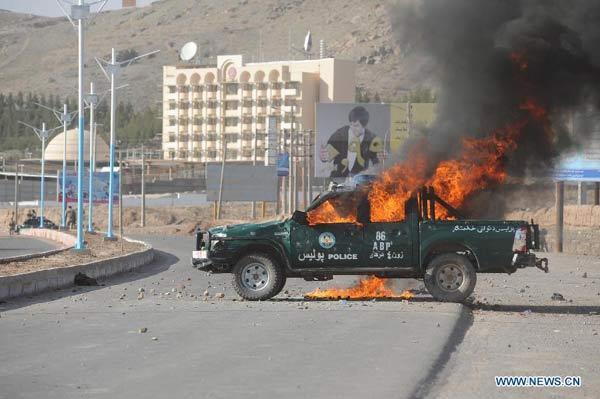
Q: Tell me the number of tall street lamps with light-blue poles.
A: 5